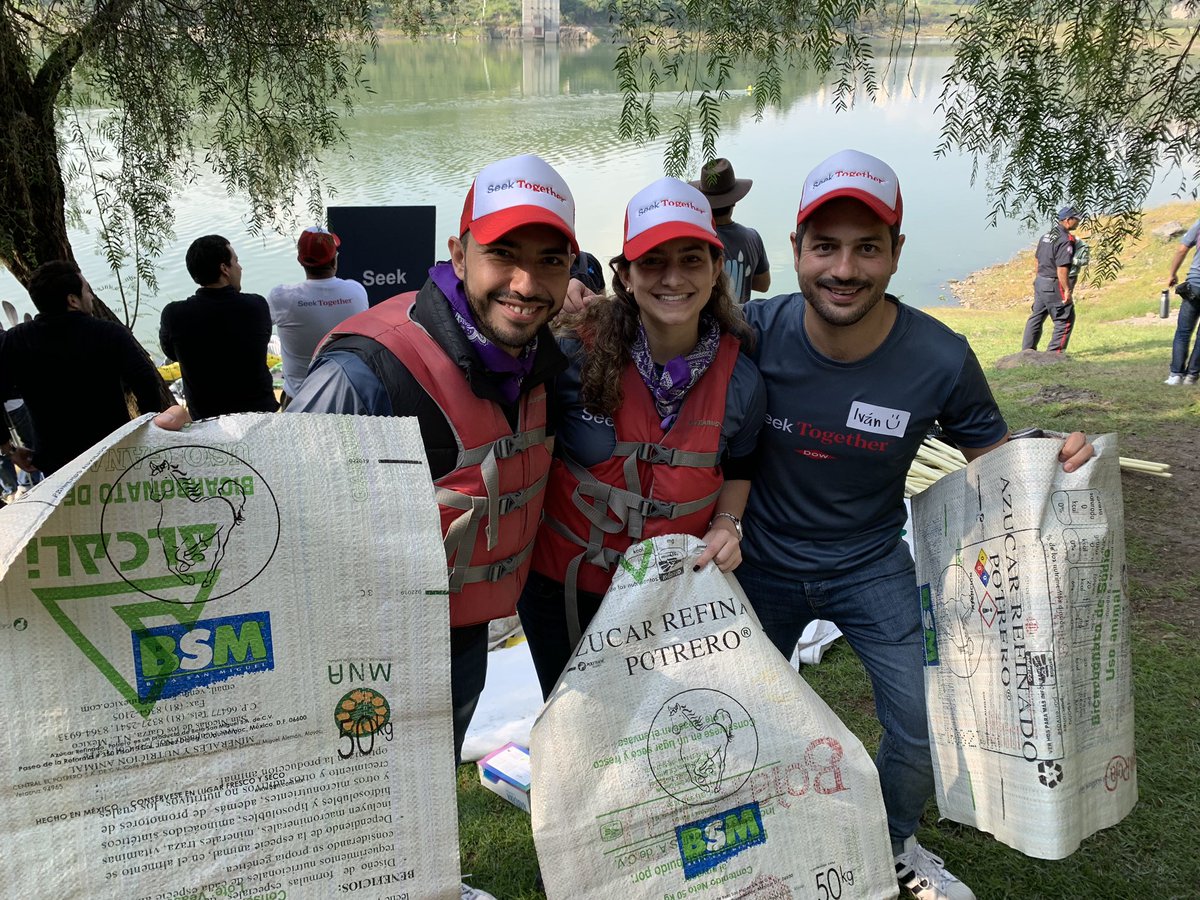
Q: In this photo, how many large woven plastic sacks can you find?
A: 3